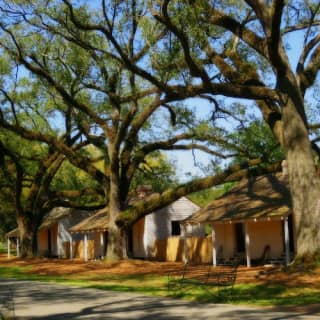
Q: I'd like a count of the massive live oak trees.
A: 3